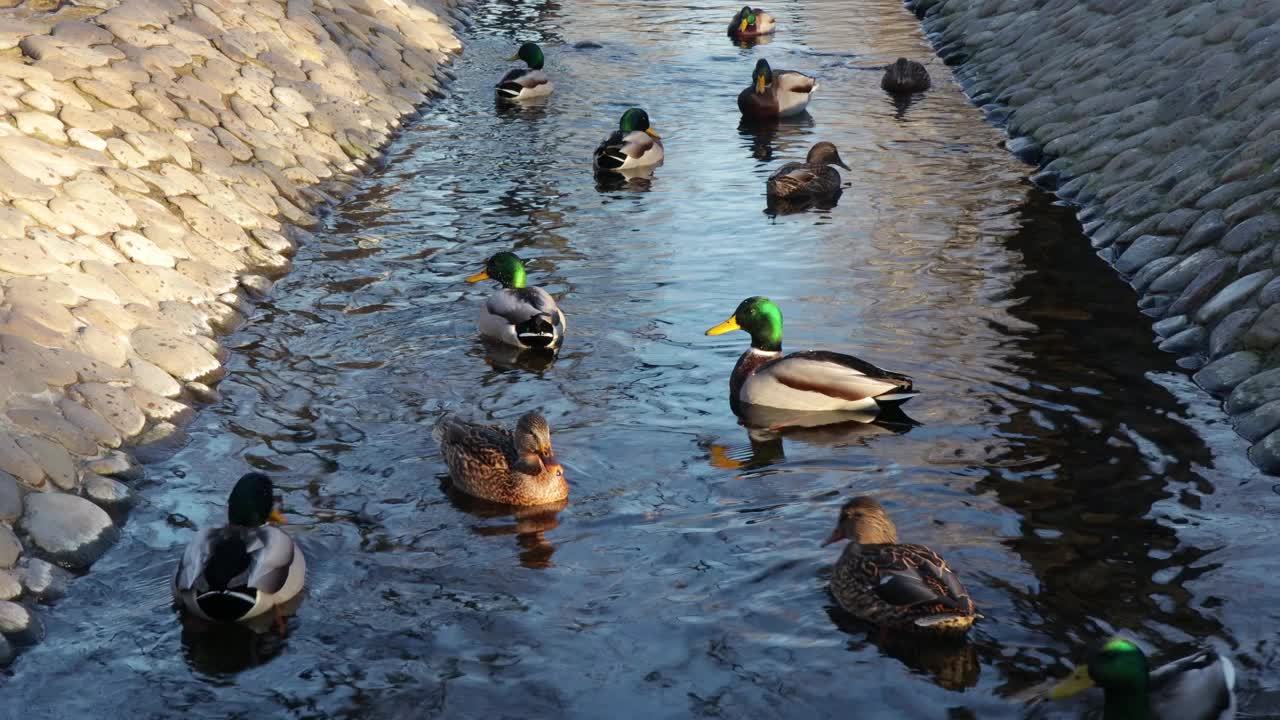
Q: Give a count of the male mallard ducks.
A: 8